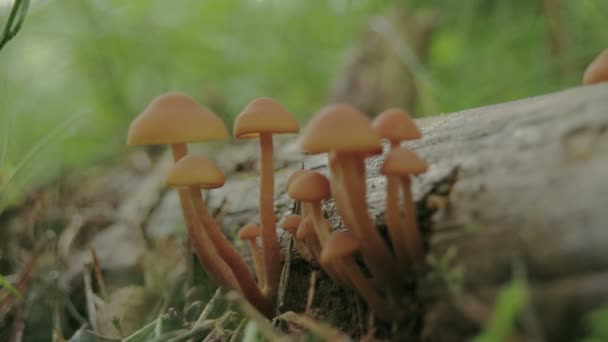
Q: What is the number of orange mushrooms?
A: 13